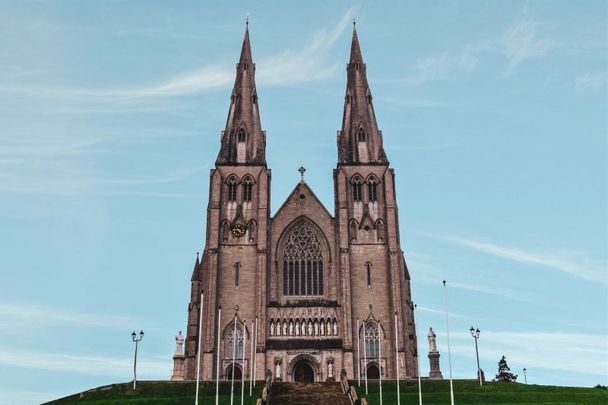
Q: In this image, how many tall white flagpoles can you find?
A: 12